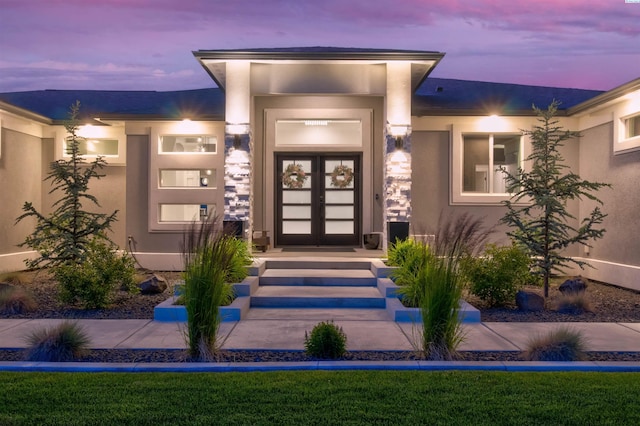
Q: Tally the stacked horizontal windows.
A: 3